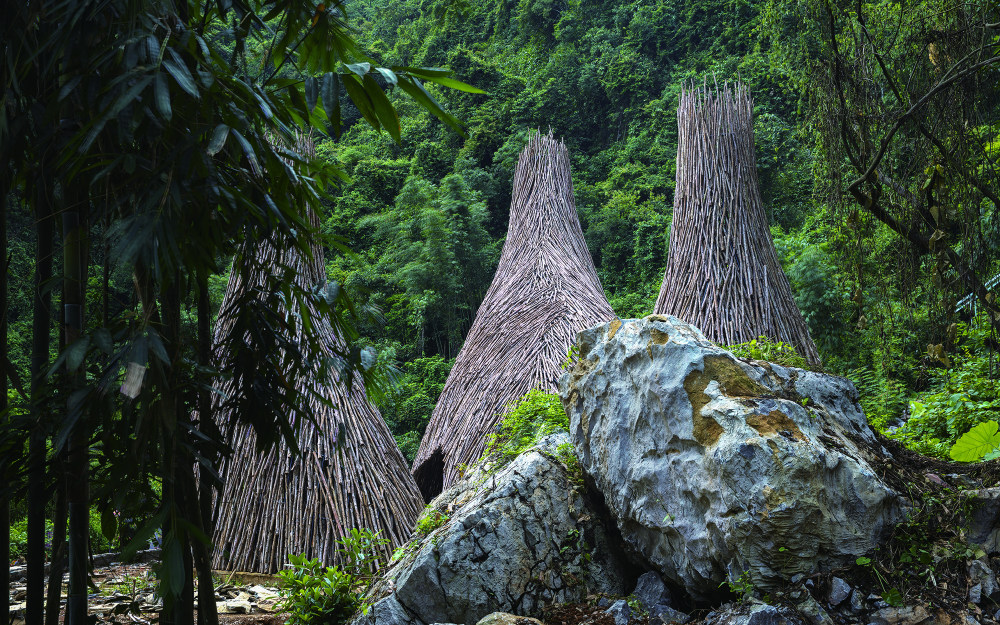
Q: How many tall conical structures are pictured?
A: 3